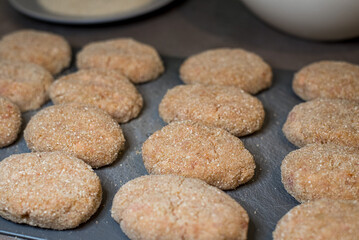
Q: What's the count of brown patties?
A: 15